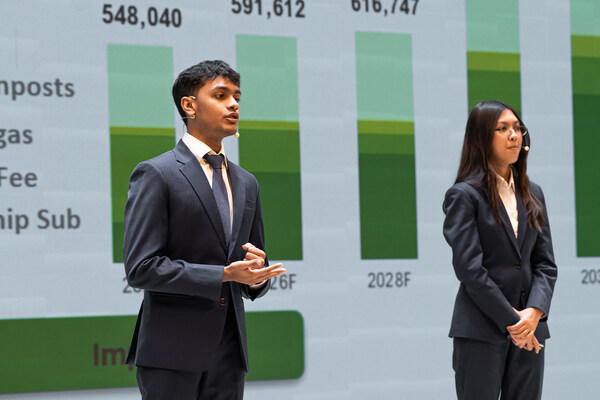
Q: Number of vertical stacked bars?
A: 5